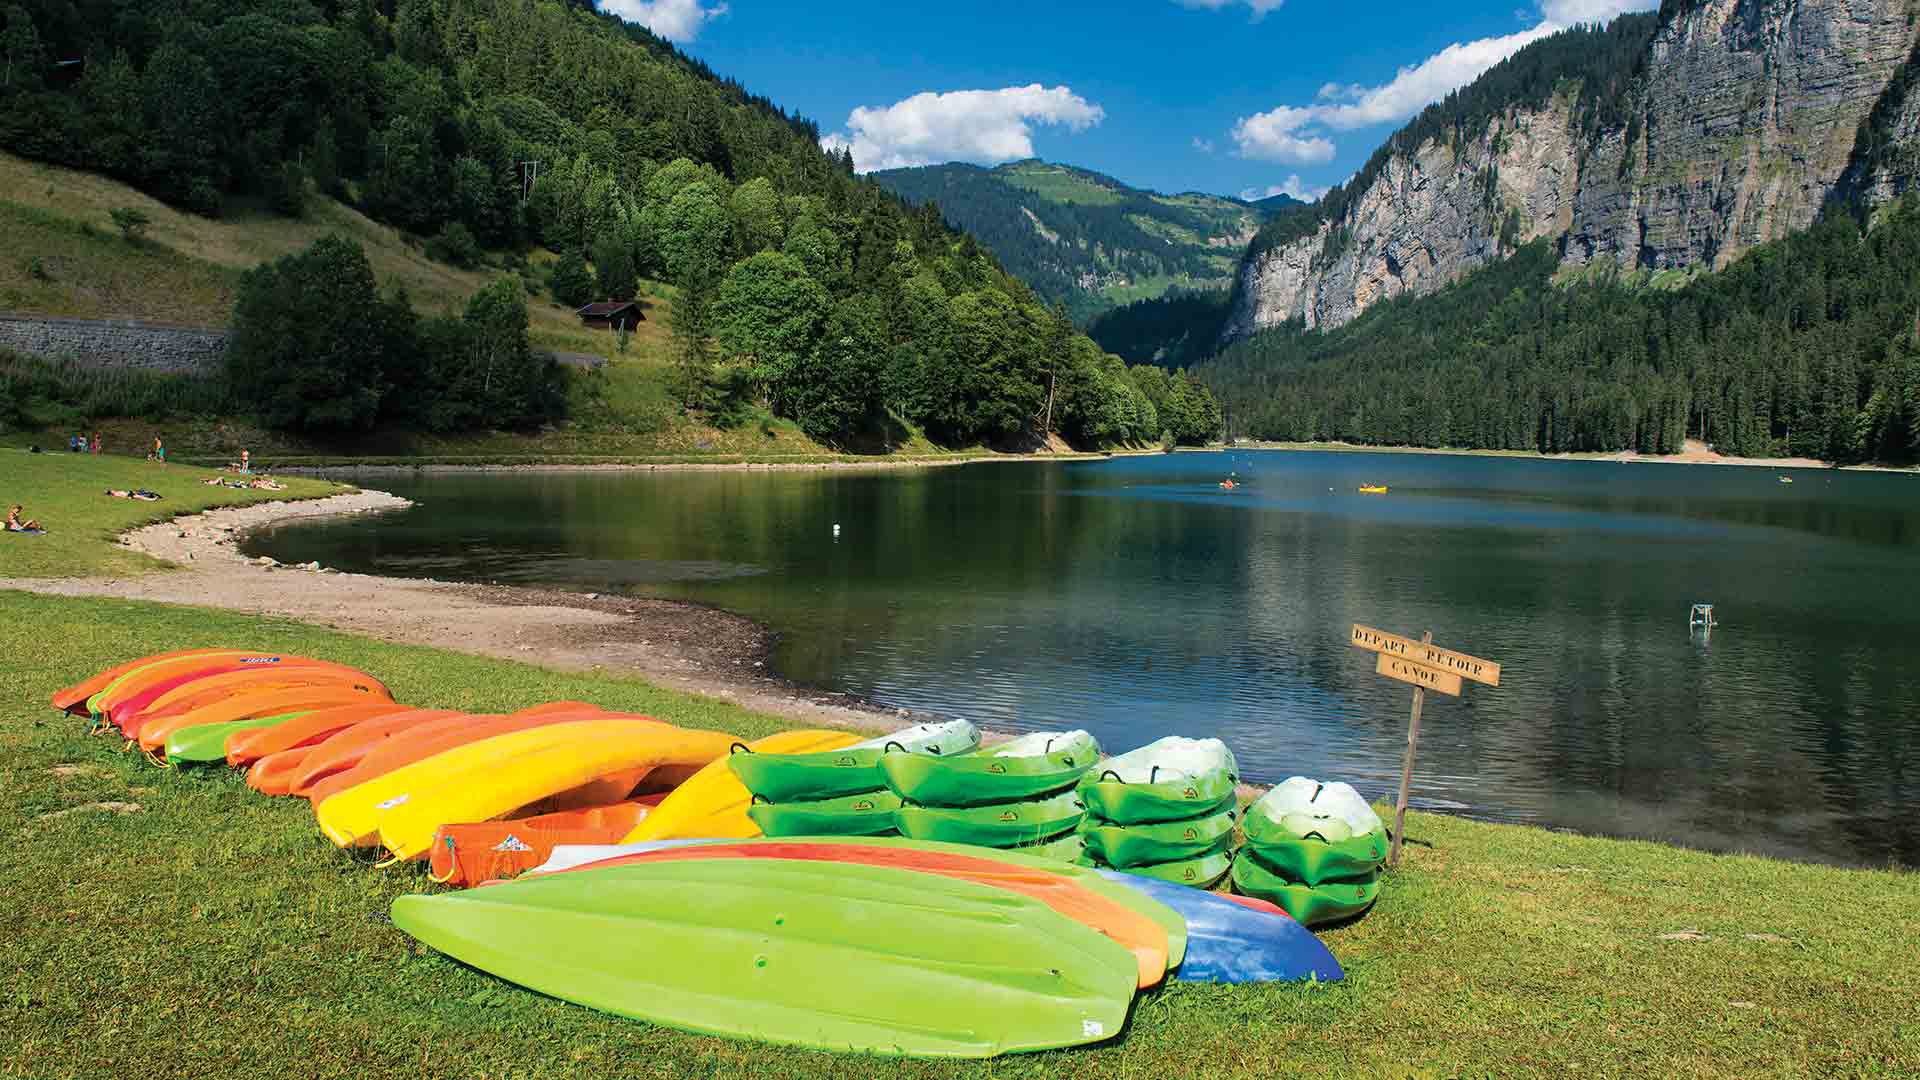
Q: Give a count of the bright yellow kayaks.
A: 4